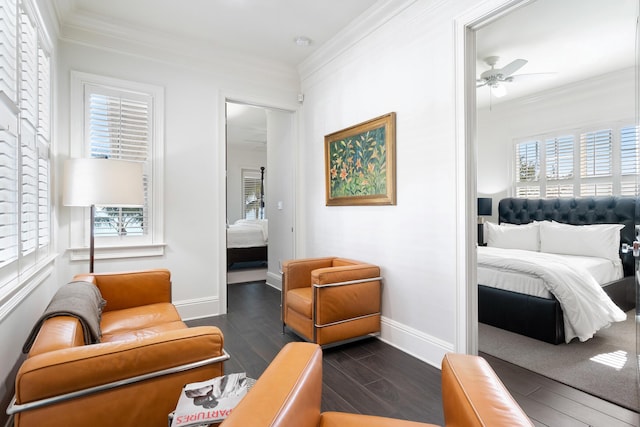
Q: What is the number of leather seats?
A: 3